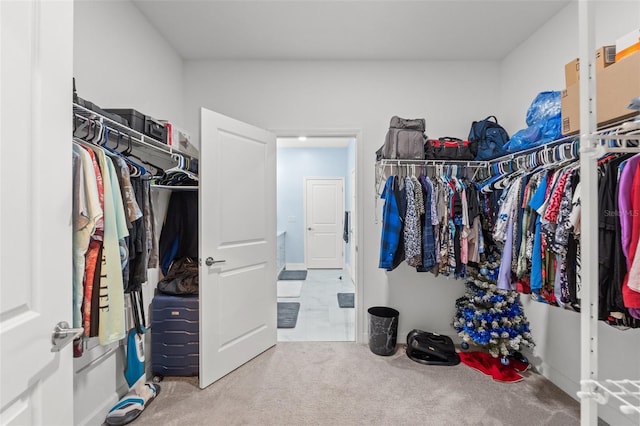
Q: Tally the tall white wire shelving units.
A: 1